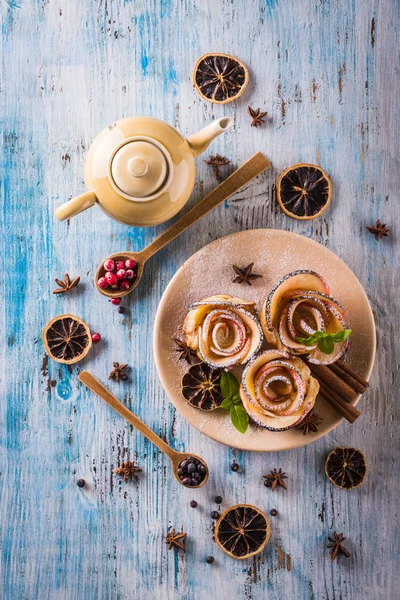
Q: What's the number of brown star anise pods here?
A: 12